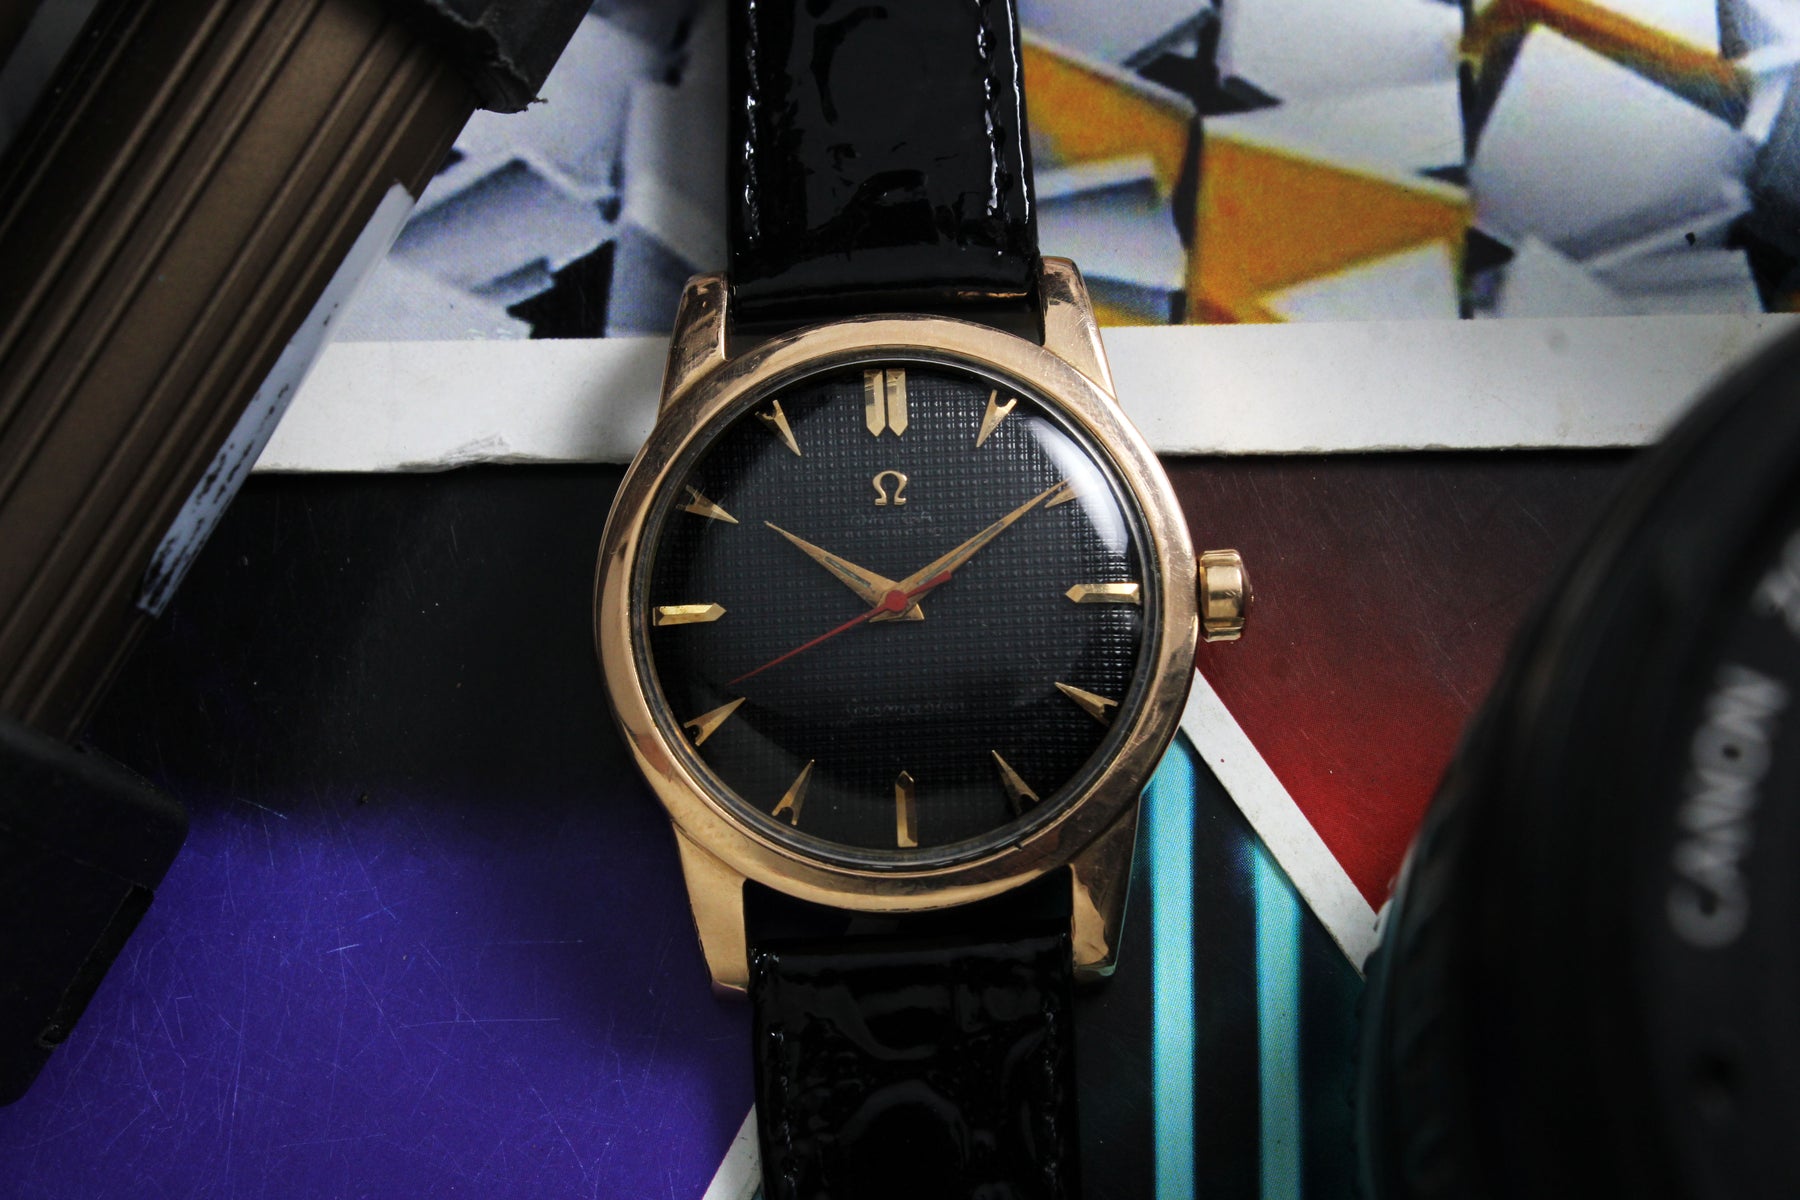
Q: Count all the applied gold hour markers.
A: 12